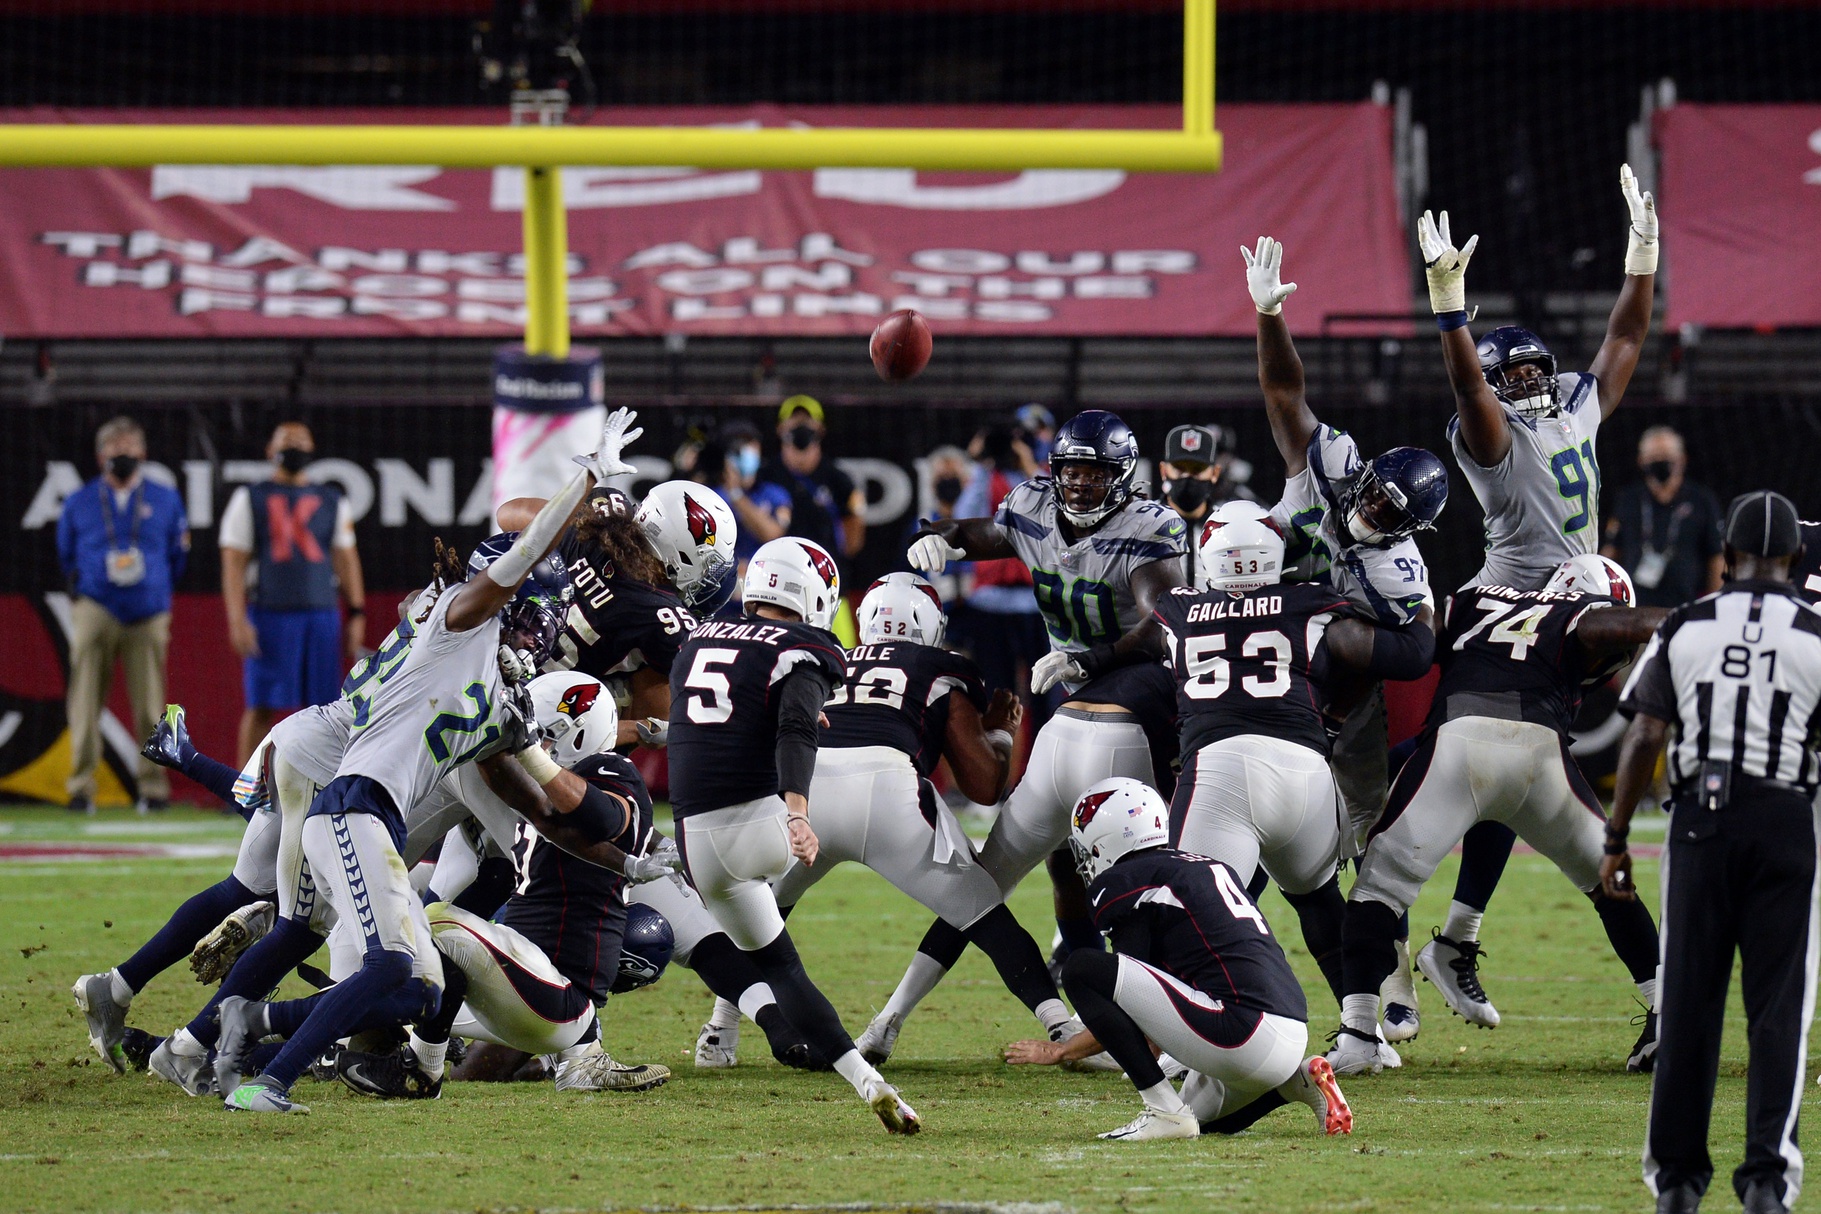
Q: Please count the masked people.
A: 7